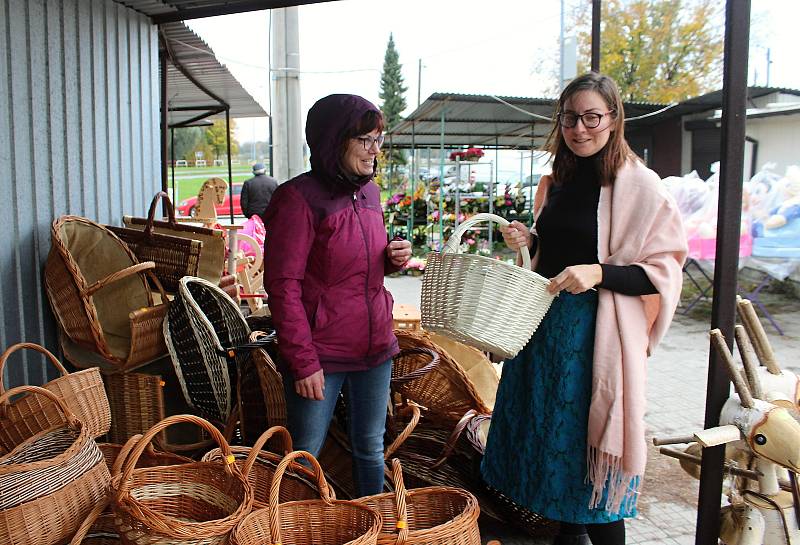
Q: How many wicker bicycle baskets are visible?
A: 0